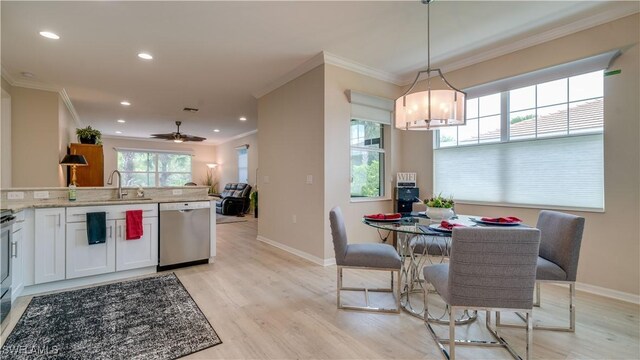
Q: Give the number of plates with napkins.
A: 3